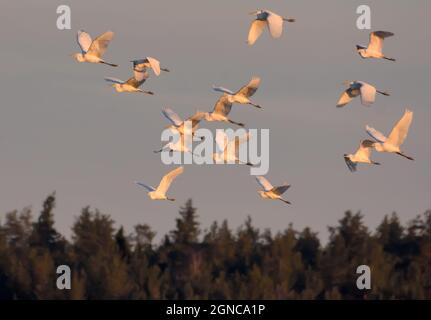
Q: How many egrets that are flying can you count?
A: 15